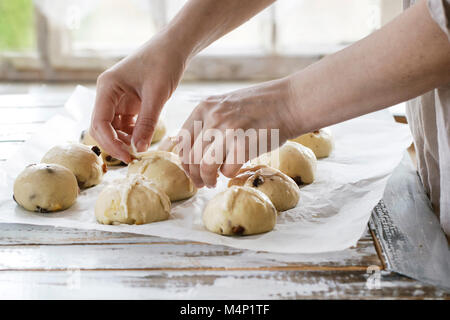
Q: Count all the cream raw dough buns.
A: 10